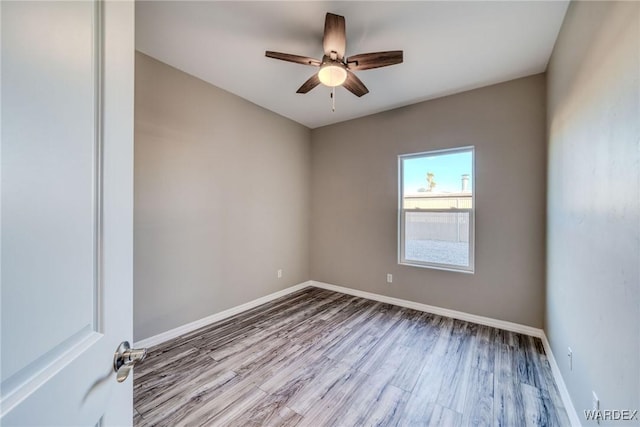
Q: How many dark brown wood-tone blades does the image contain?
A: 5